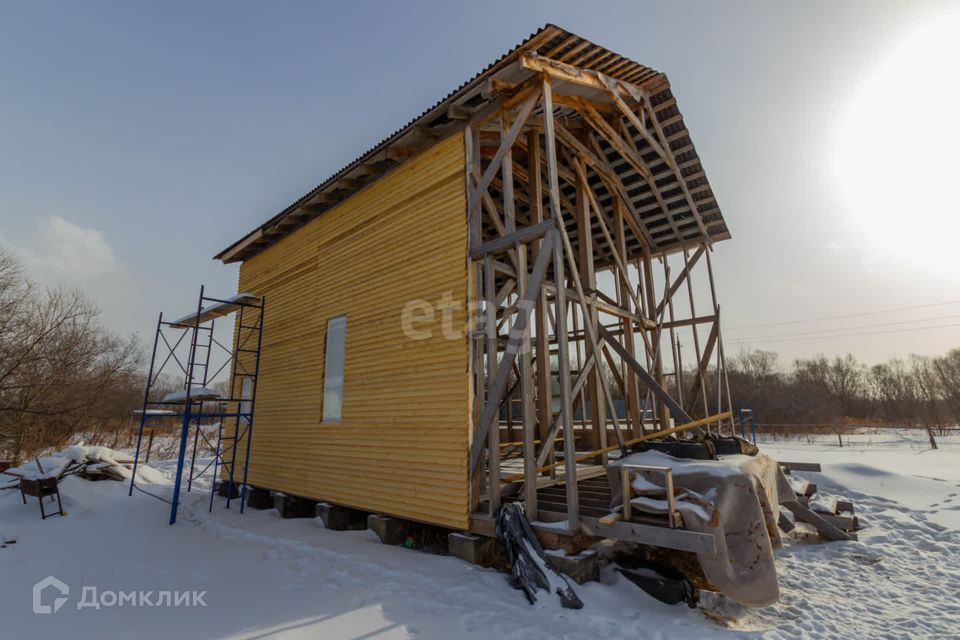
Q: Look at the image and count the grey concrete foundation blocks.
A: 7